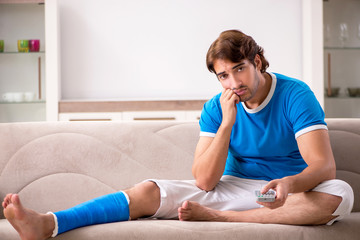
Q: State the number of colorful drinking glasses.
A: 3